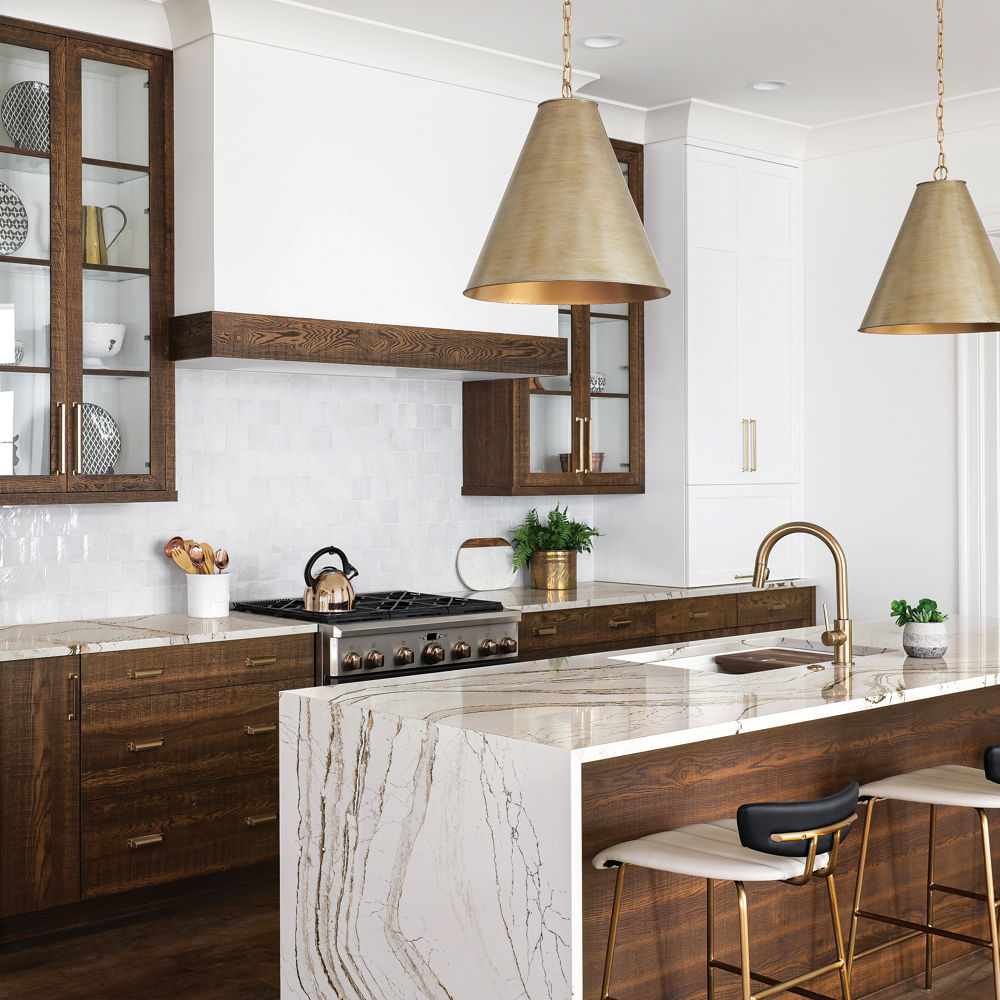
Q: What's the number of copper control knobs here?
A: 7